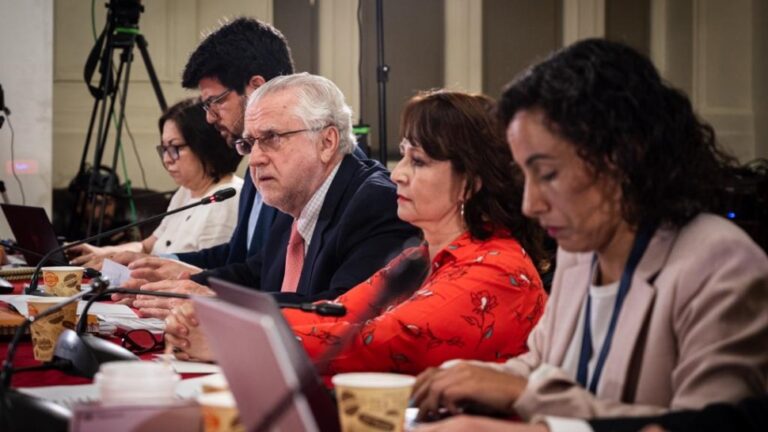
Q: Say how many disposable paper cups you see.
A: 4